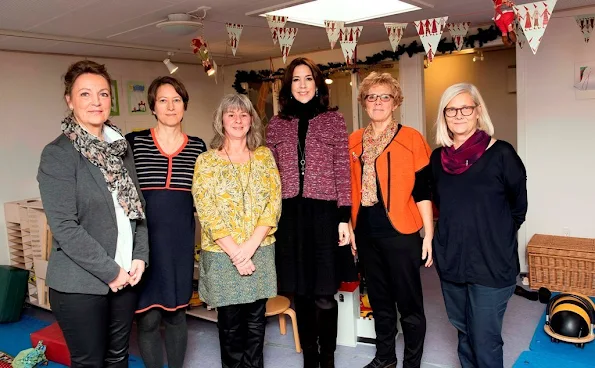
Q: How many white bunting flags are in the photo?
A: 11